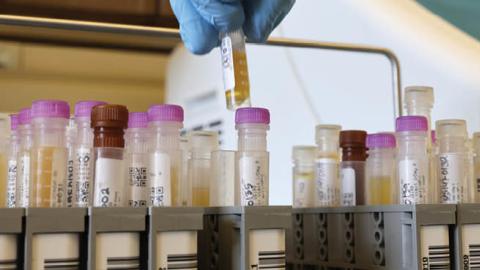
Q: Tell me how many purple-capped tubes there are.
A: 10